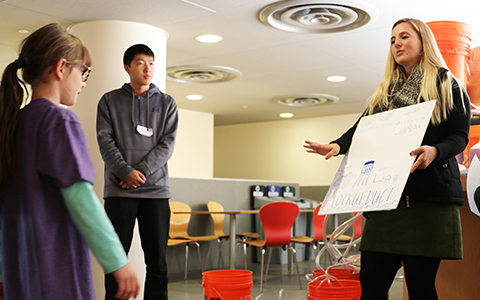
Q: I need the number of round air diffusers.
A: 3